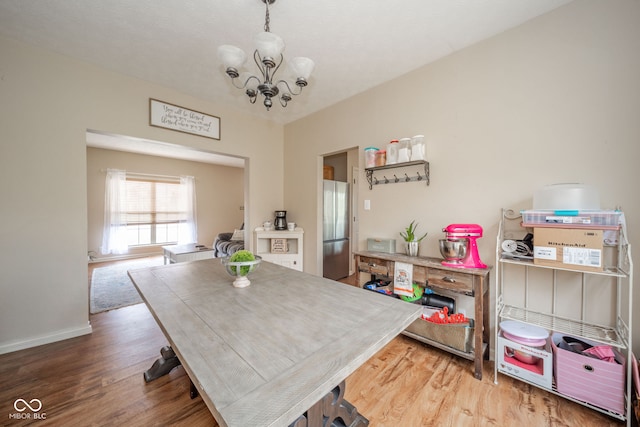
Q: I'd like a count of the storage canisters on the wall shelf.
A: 5